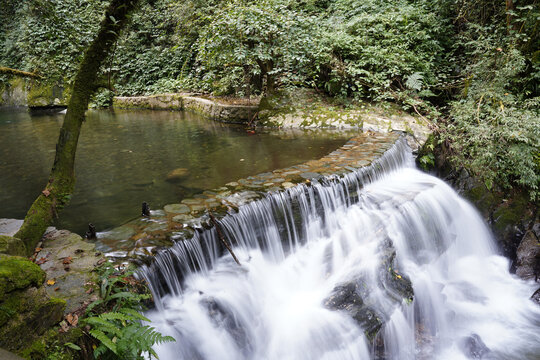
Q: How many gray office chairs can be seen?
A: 0